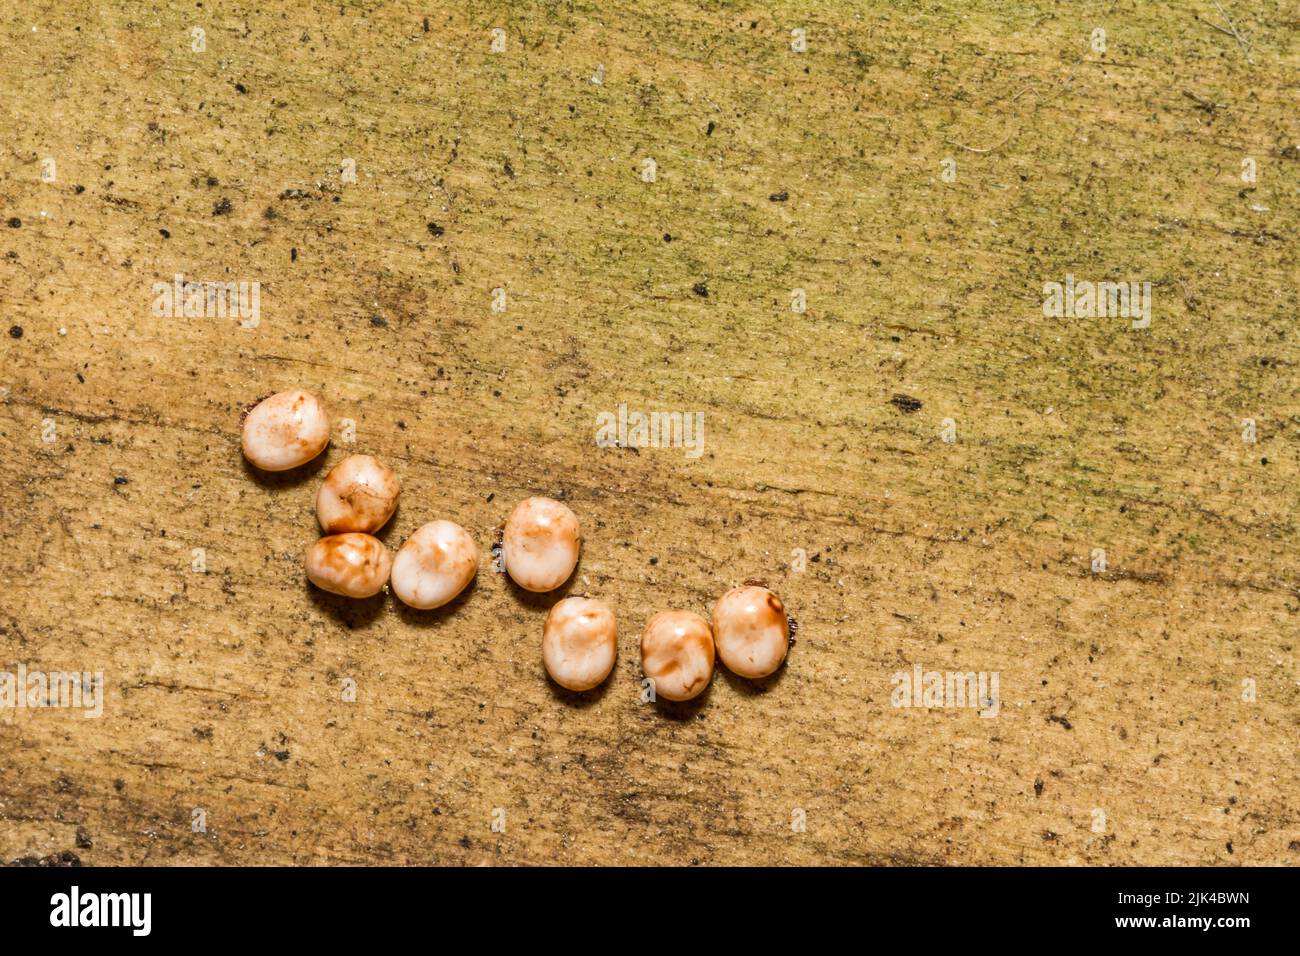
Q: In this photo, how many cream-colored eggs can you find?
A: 8